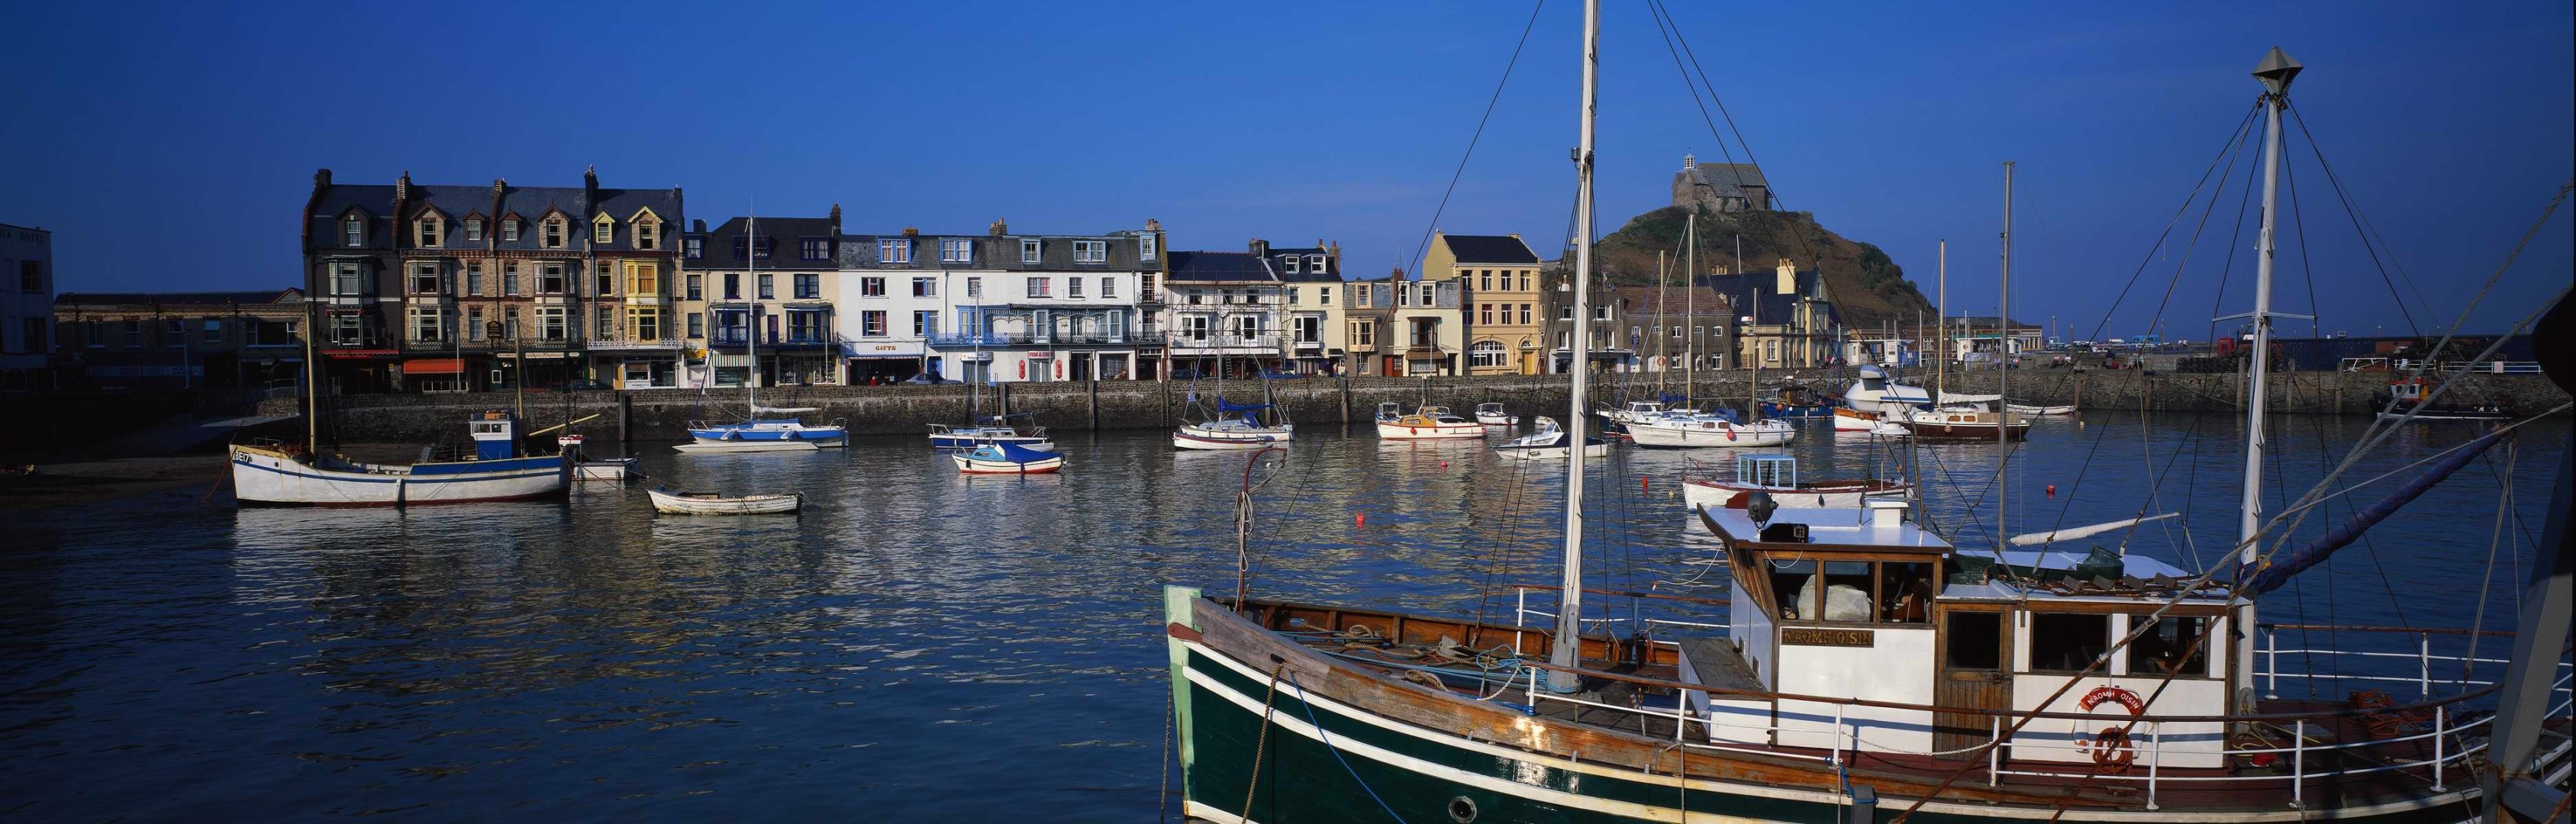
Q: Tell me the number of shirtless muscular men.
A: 0